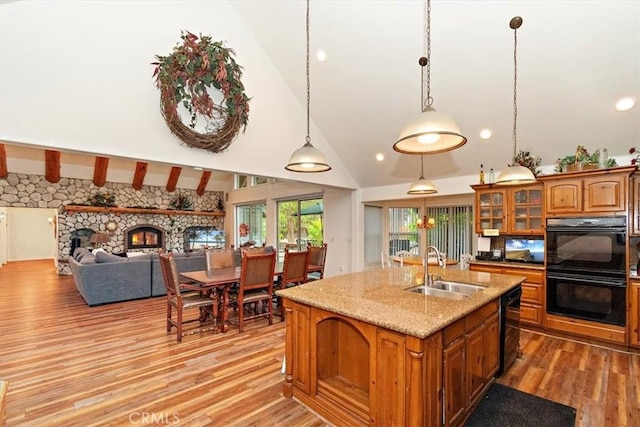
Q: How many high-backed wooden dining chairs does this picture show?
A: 6